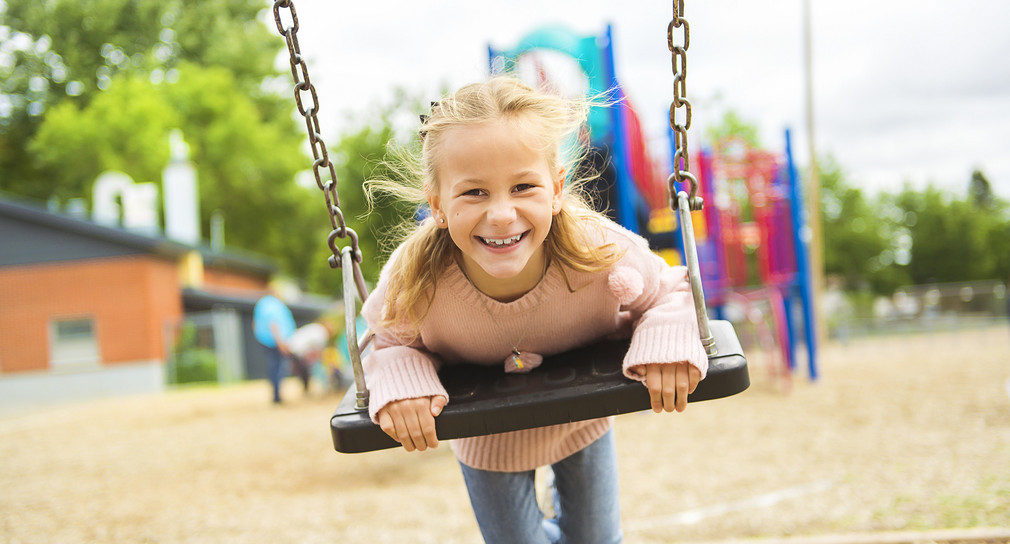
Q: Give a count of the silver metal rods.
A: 2